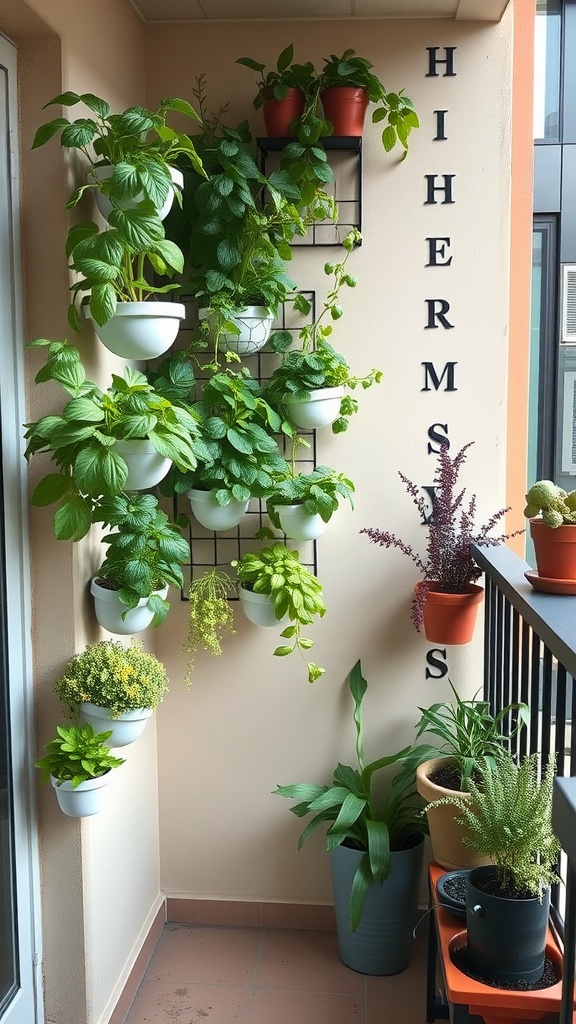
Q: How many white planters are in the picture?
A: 11